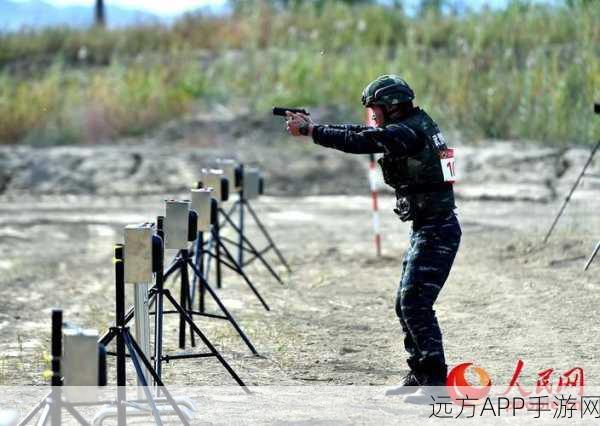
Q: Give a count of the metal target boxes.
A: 7